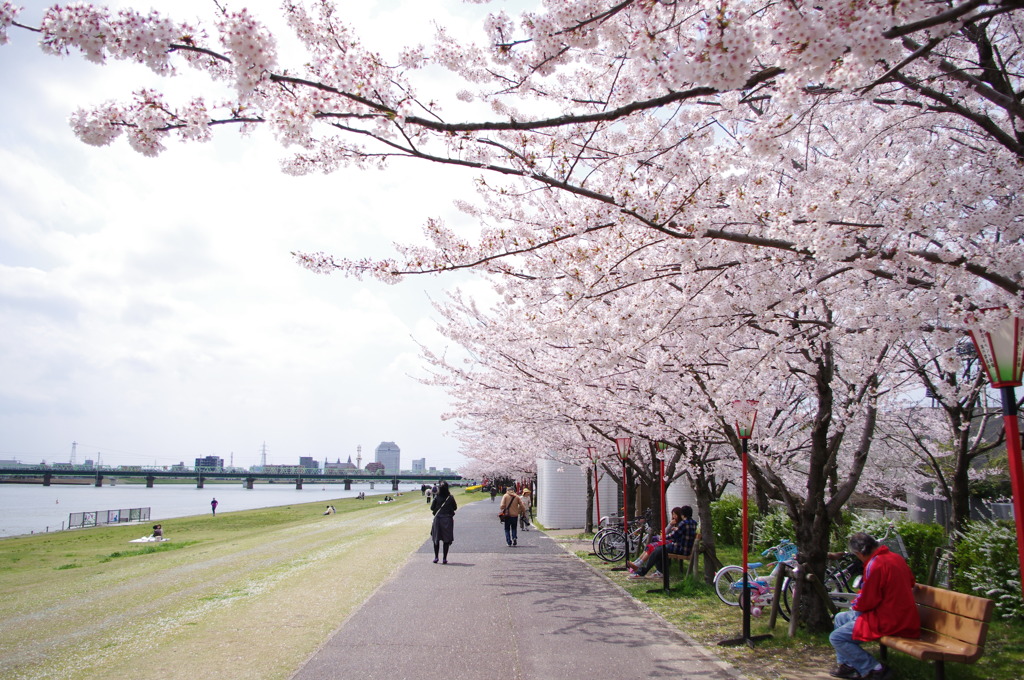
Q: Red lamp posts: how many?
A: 5